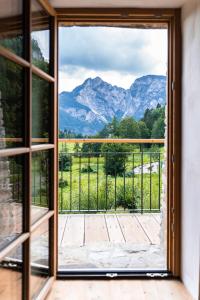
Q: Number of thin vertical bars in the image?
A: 12